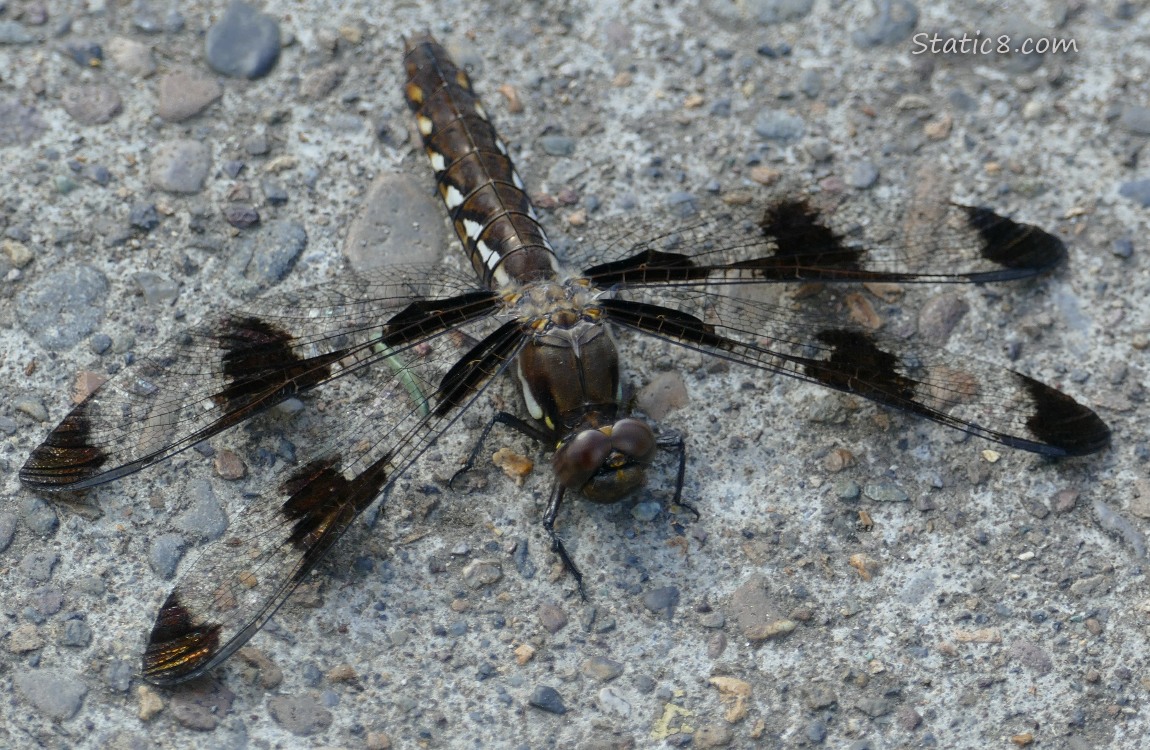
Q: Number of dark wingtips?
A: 4